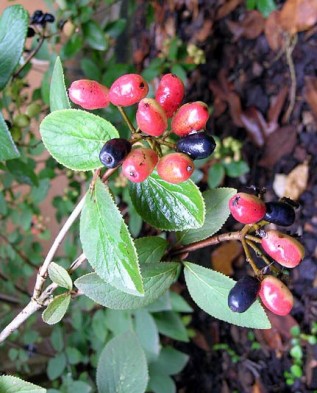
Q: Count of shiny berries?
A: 14